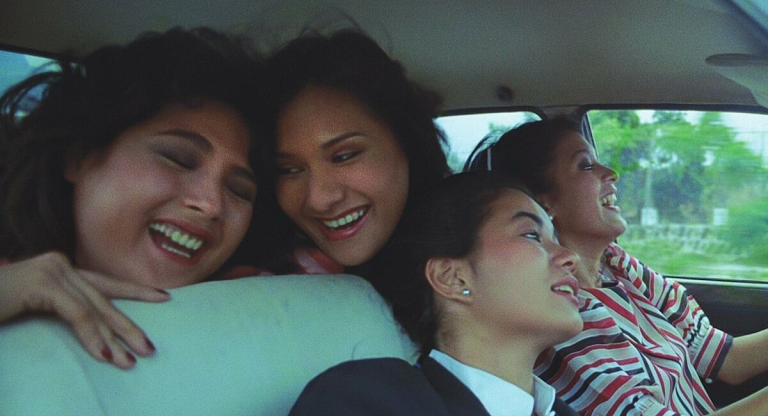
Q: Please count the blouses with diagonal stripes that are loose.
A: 1